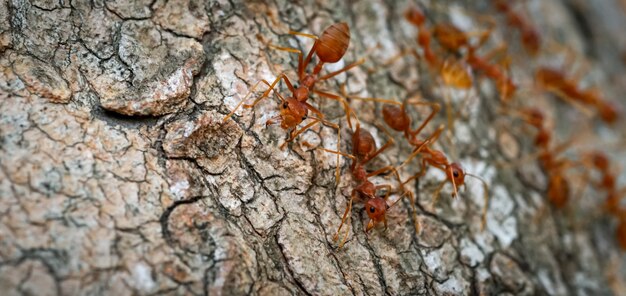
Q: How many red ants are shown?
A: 9